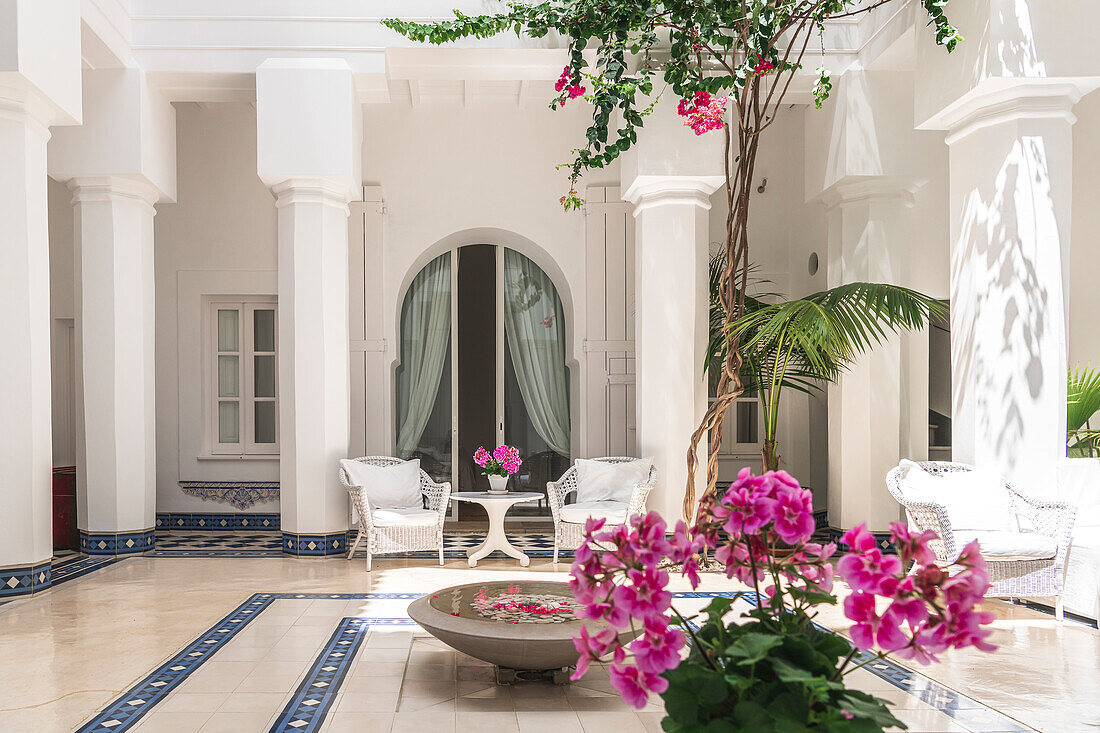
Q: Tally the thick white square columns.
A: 6